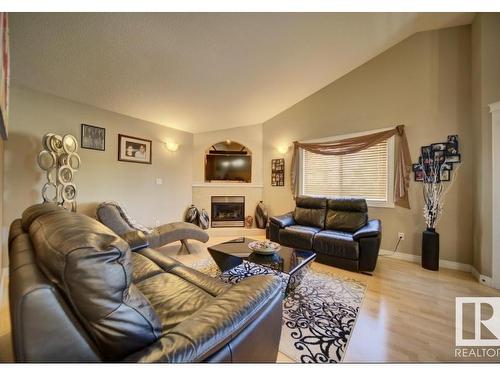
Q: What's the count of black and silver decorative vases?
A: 3